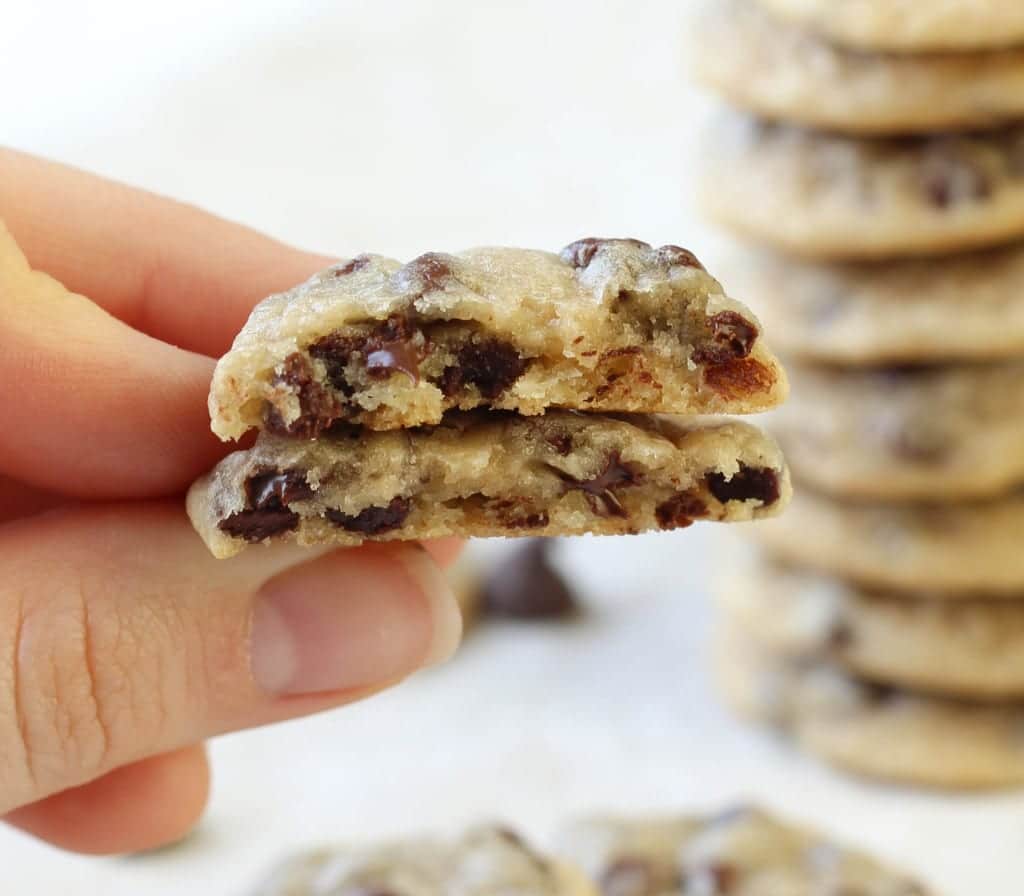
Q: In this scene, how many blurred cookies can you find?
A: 10